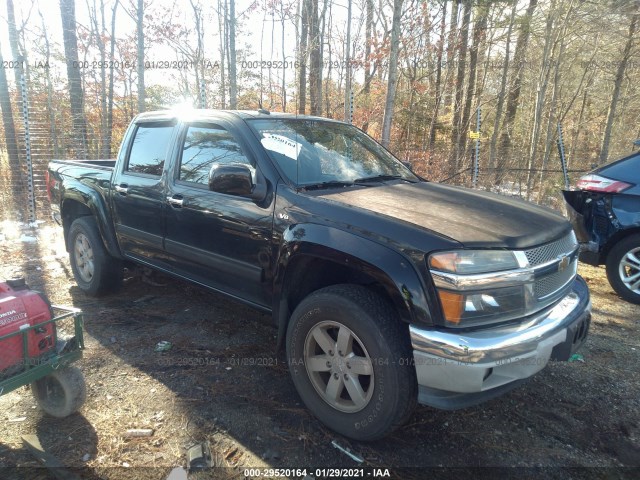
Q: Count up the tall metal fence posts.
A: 5